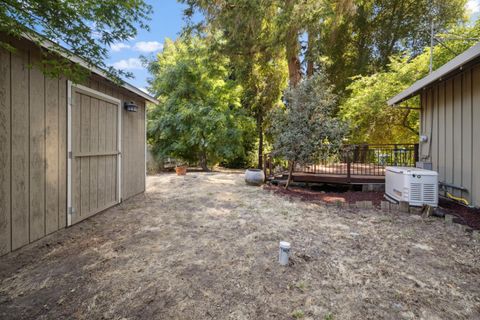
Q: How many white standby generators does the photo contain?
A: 1